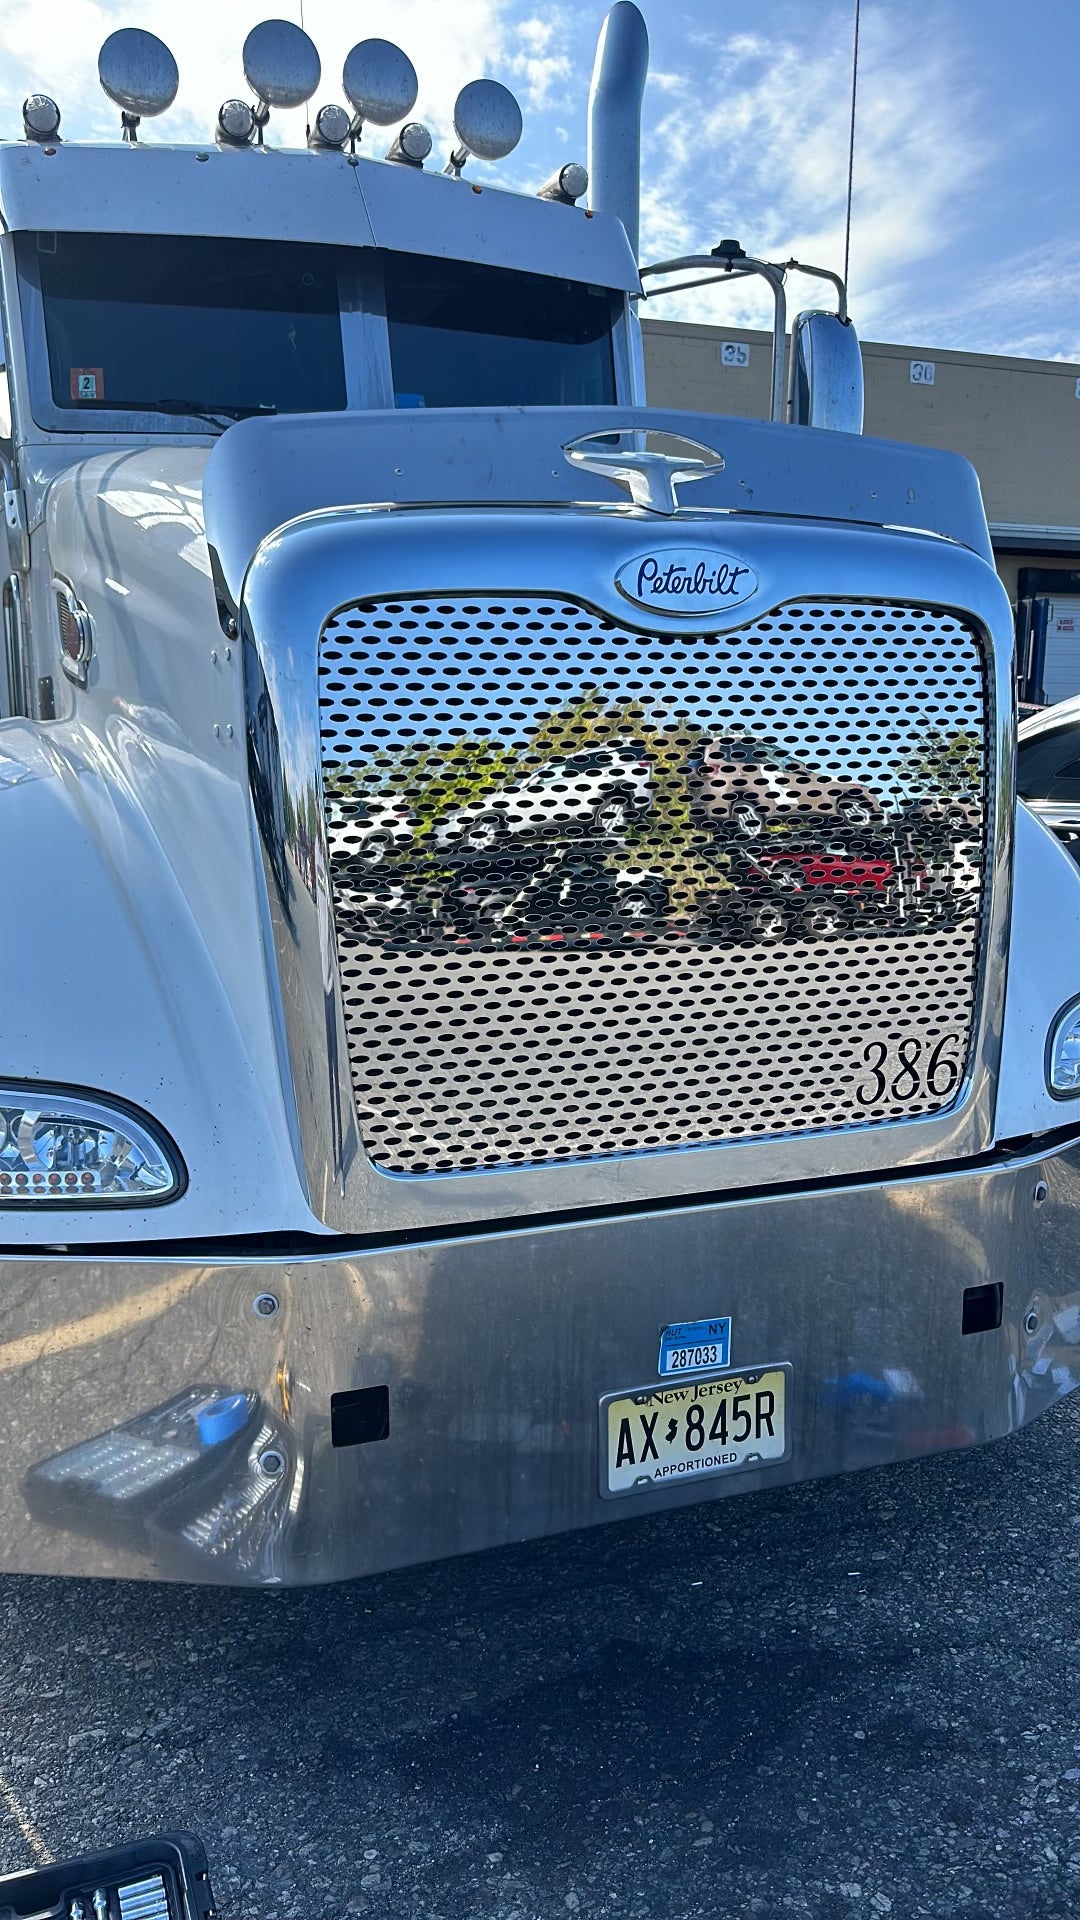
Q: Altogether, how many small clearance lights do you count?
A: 5